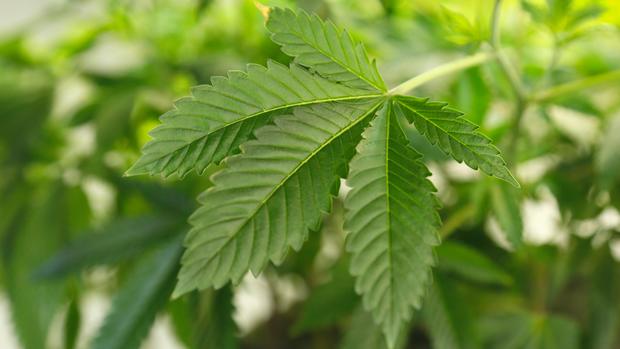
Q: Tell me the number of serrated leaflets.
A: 5